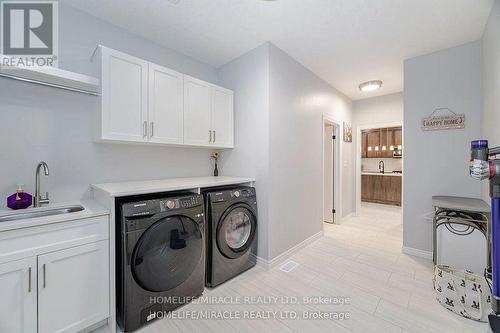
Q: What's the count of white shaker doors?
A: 6